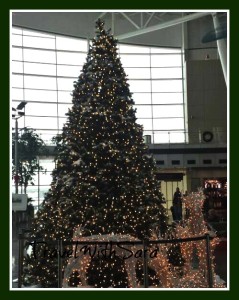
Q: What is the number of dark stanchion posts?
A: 4